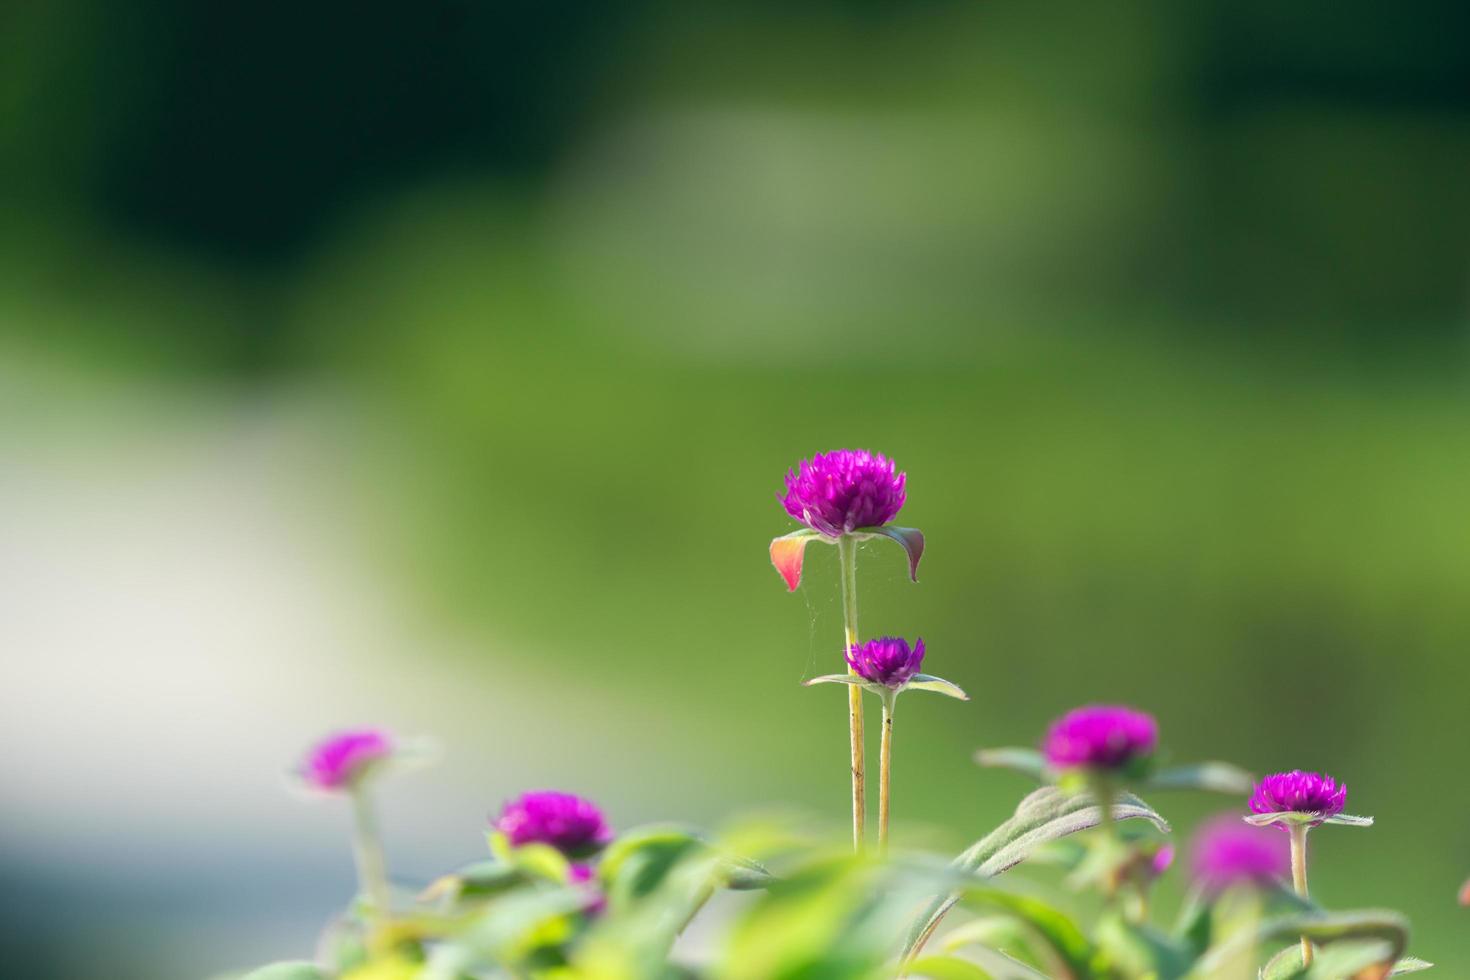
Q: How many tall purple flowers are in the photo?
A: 2